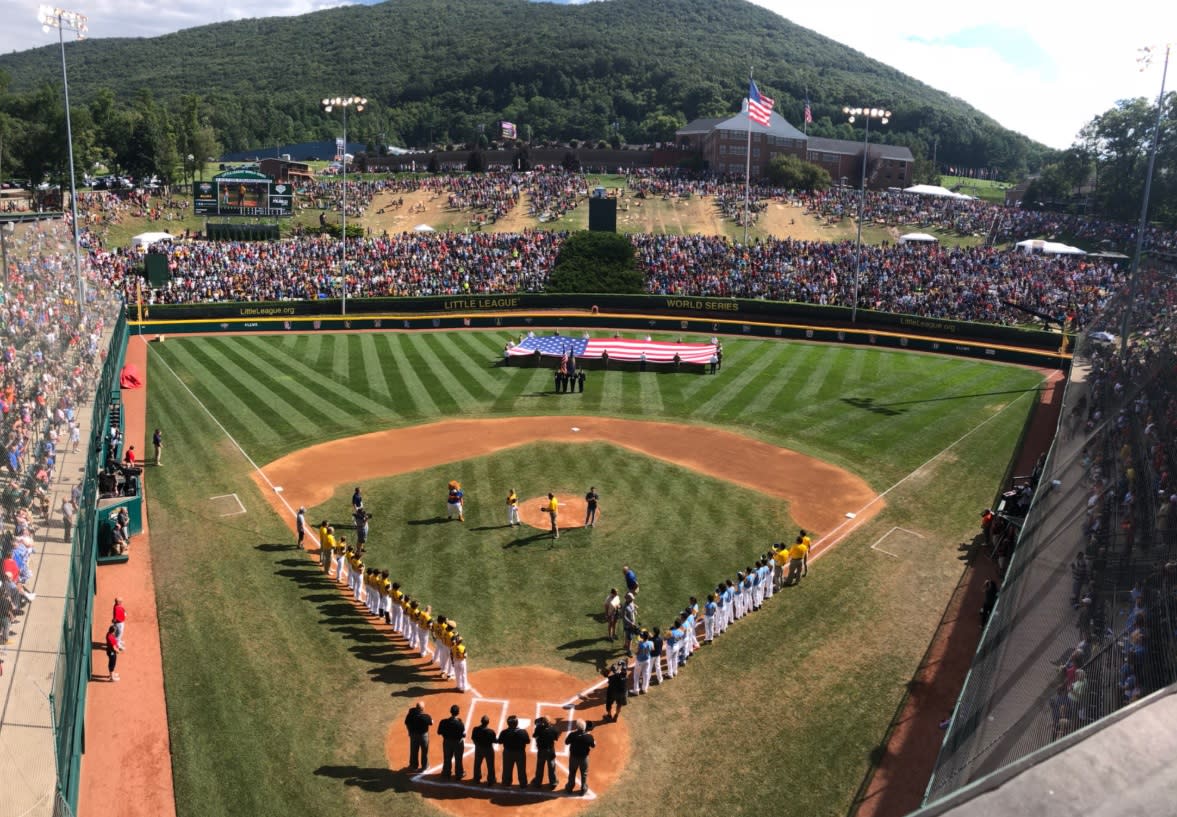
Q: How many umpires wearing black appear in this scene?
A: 6